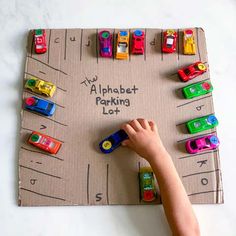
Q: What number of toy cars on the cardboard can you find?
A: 15